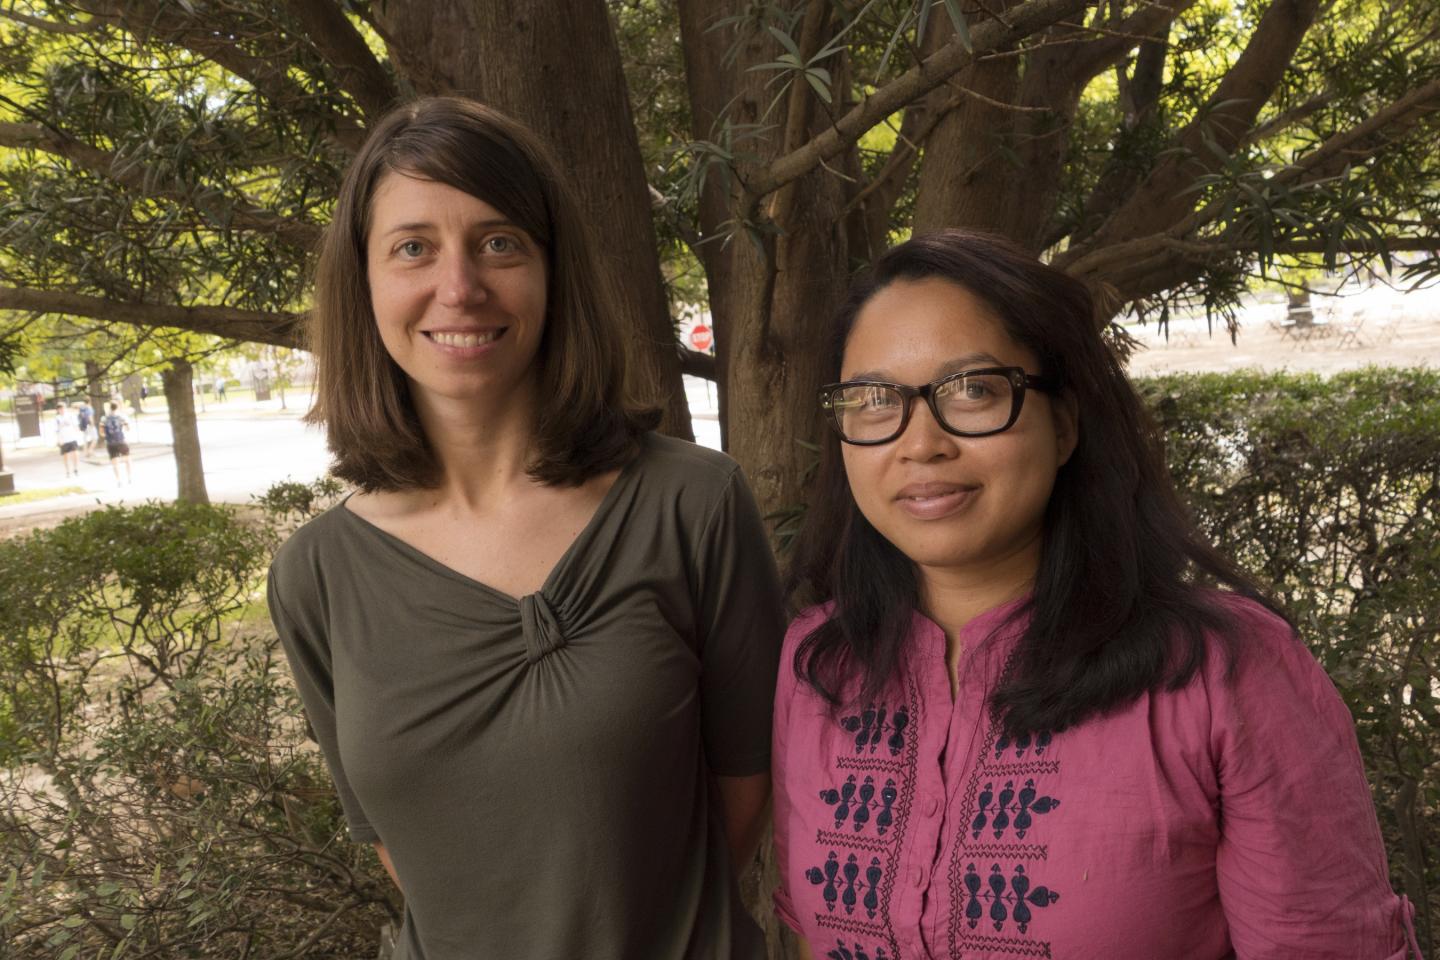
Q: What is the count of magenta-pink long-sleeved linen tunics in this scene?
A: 1